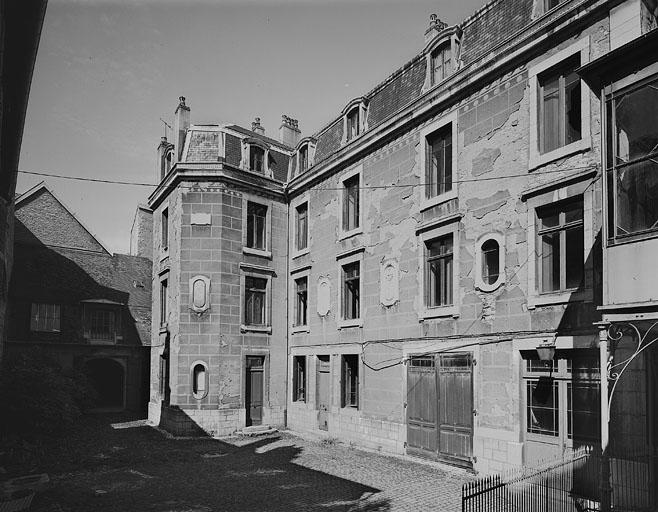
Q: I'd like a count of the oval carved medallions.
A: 3